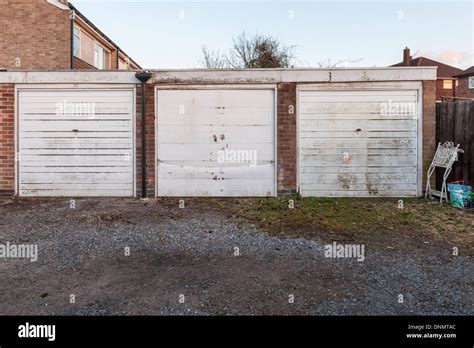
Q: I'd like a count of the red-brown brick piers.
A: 4